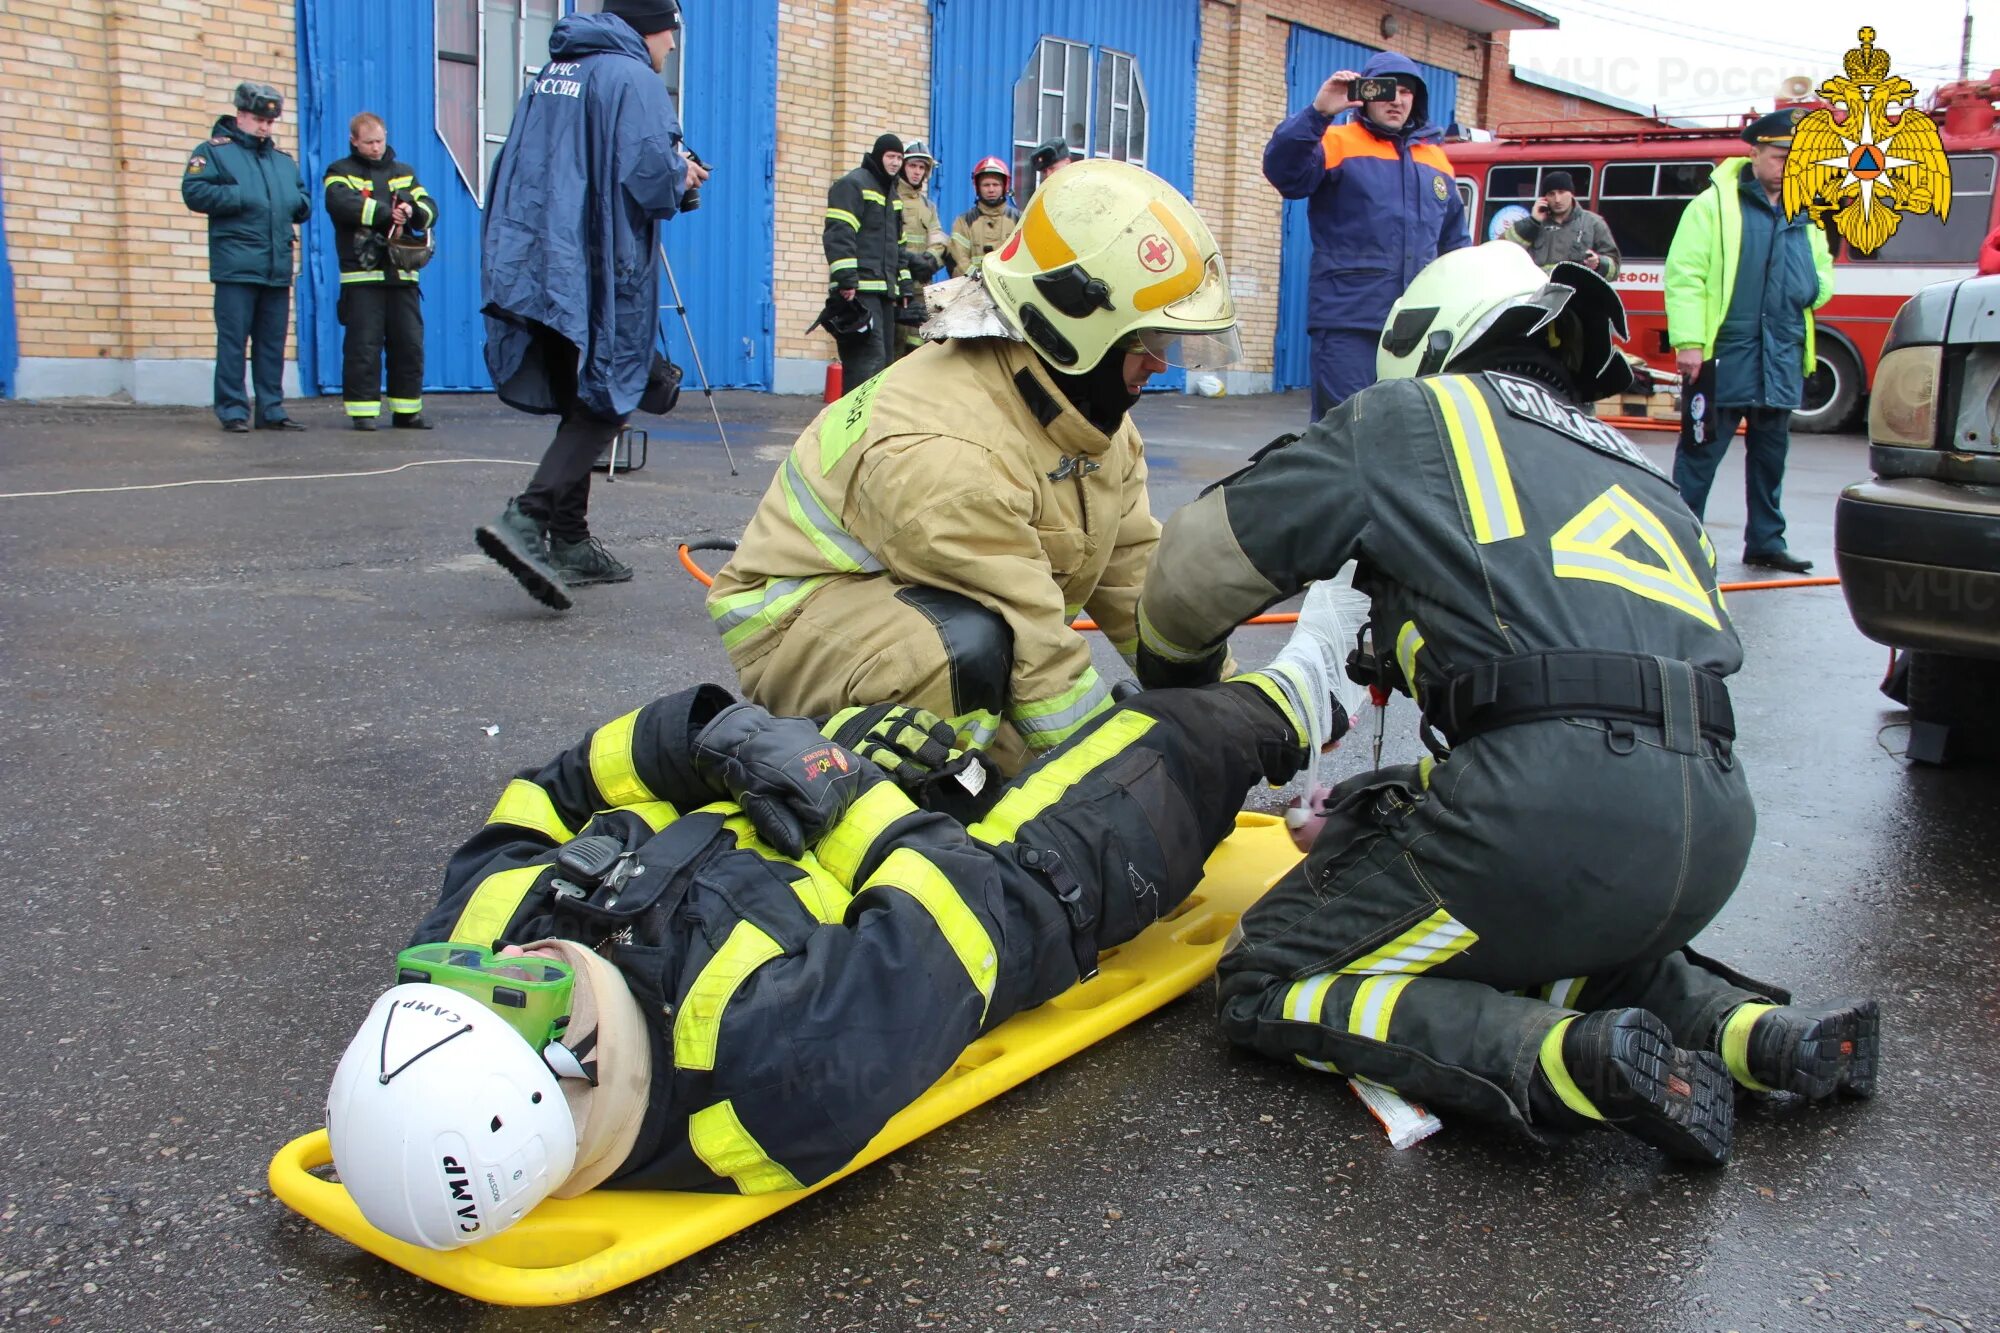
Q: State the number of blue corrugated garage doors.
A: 3